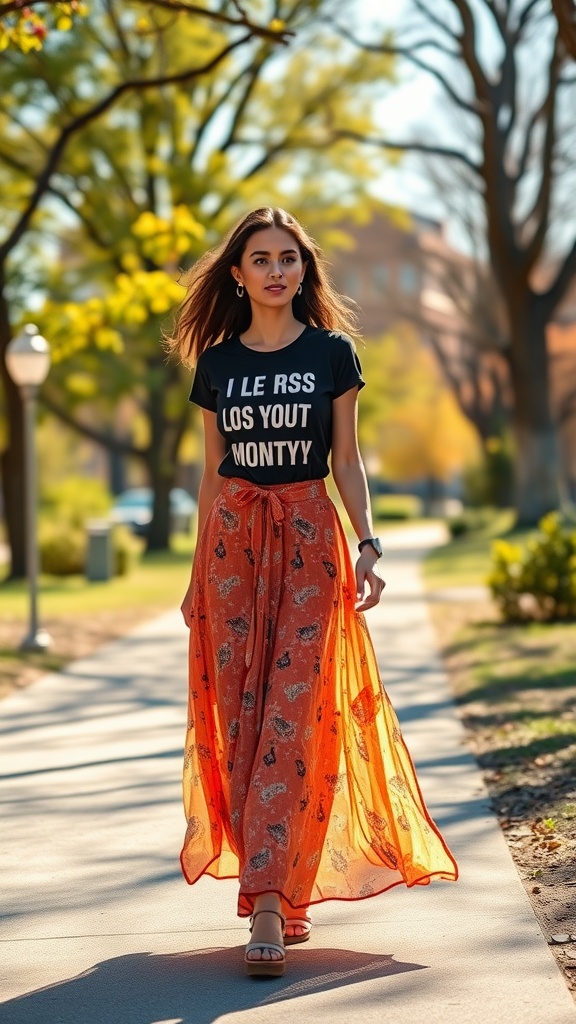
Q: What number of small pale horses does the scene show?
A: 0